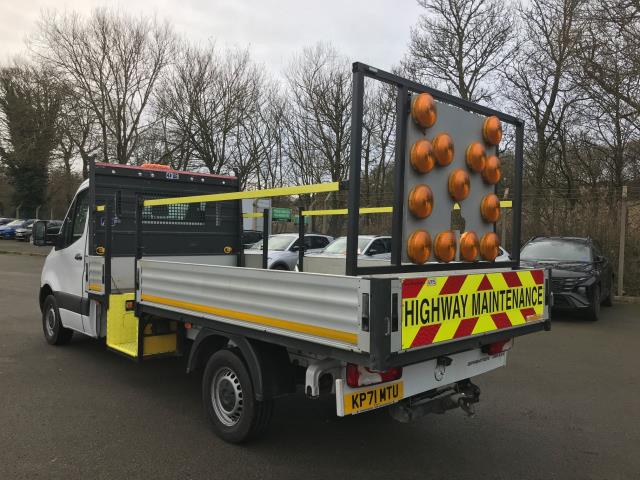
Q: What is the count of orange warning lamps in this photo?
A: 13